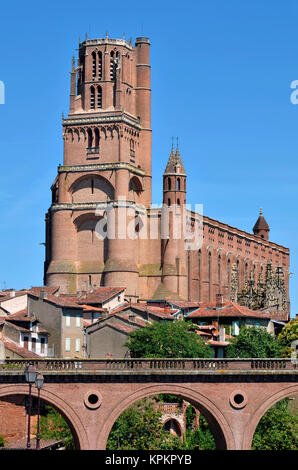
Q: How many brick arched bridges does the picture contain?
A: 1